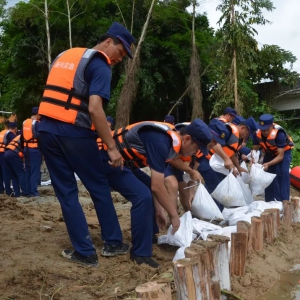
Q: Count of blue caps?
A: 11